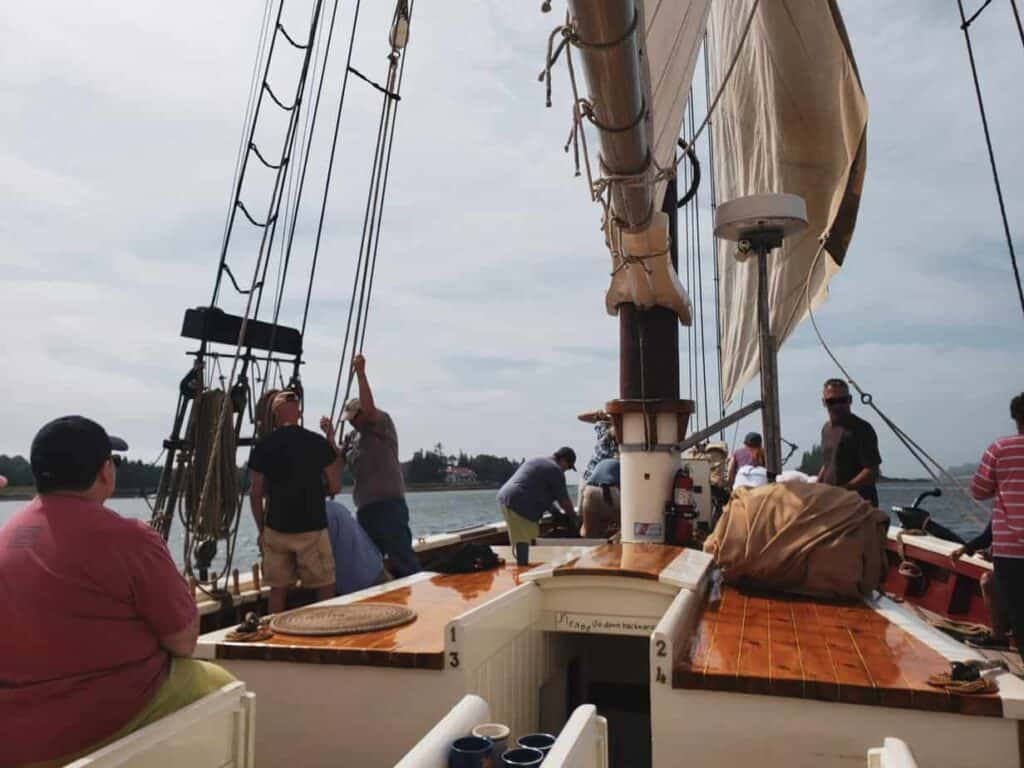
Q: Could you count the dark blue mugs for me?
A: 3